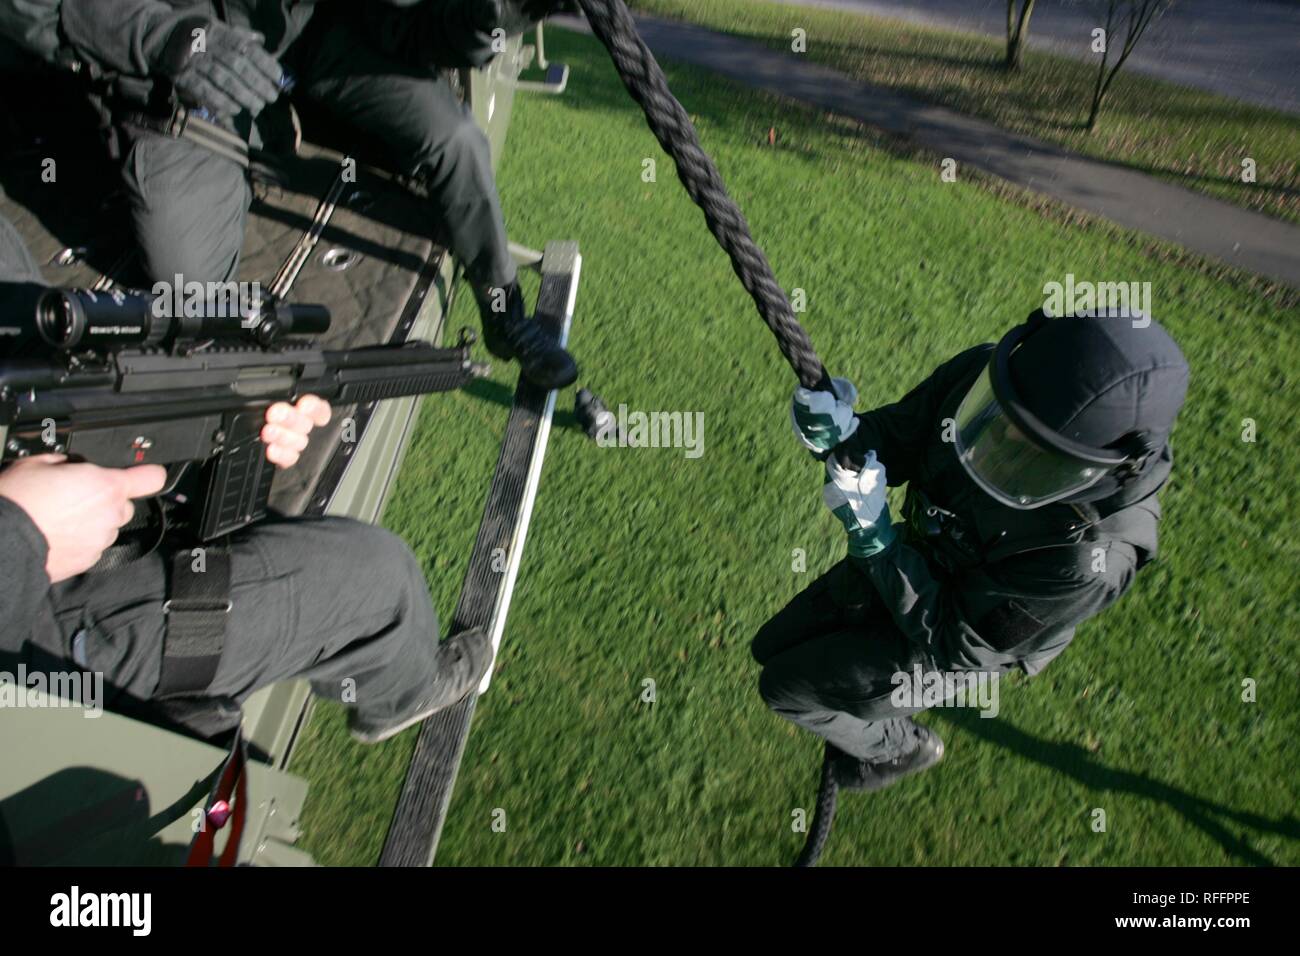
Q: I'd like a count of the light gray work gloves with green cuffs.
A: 2